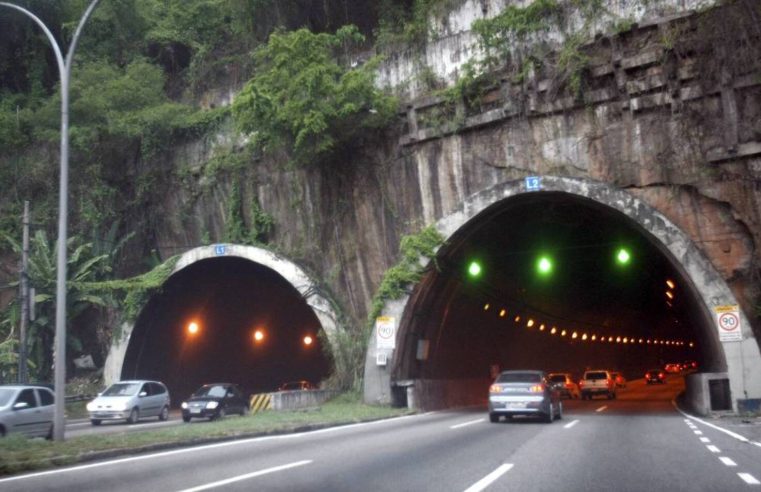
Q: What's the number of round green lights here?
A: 3